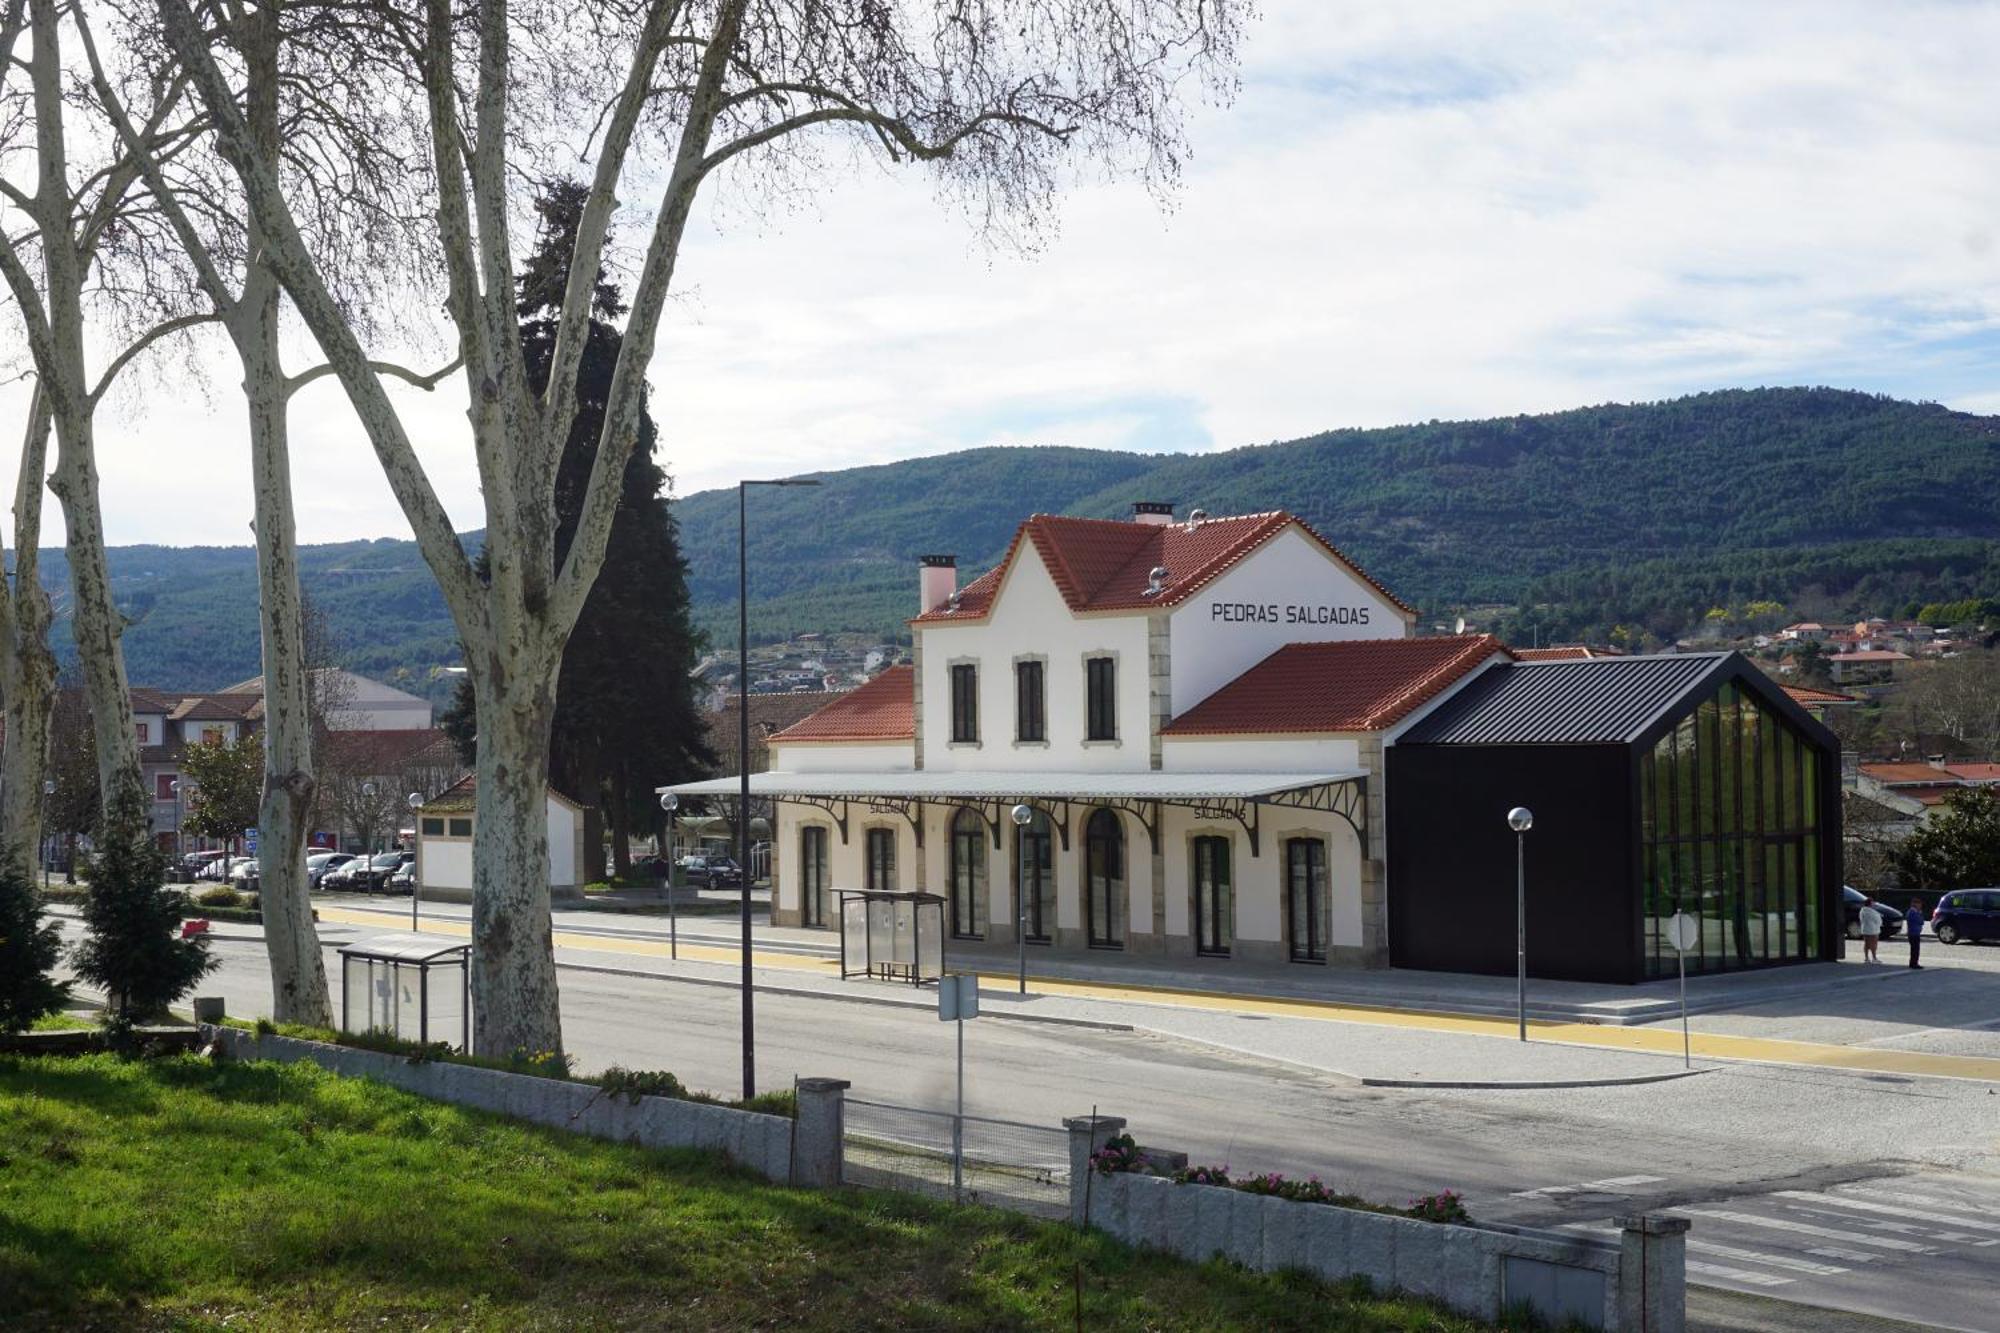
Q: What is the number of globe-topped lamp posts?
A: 7